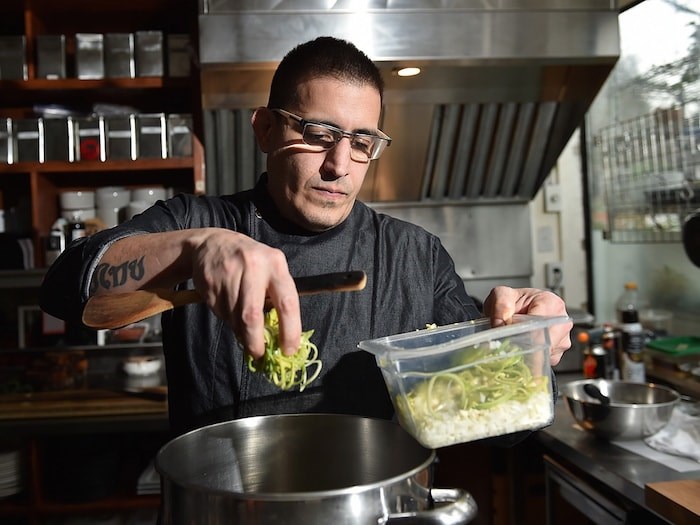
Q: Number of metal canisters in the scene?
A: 13